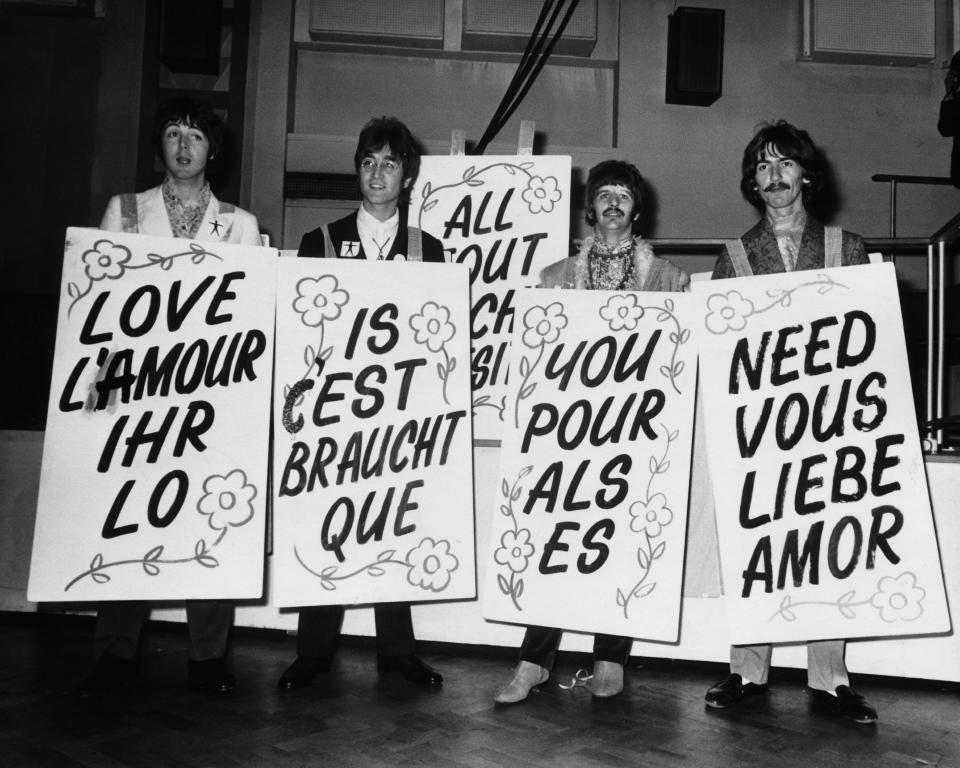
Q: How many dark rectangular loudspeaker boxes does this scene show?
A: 2